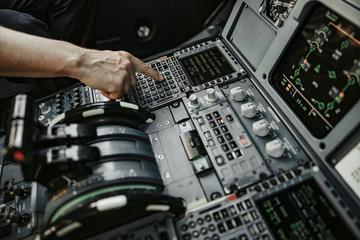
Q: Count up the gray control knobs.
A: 6